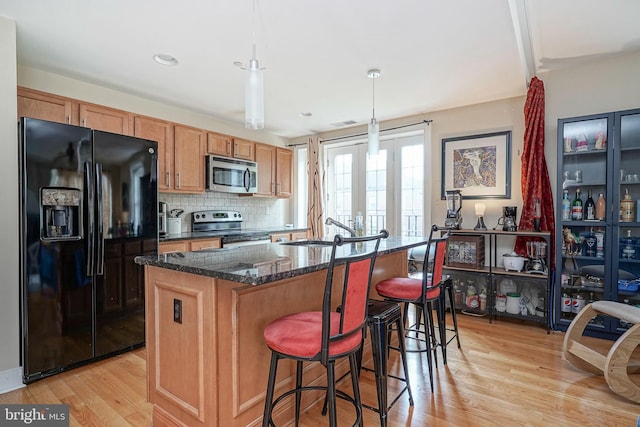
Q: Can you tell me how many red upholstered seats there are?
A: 2